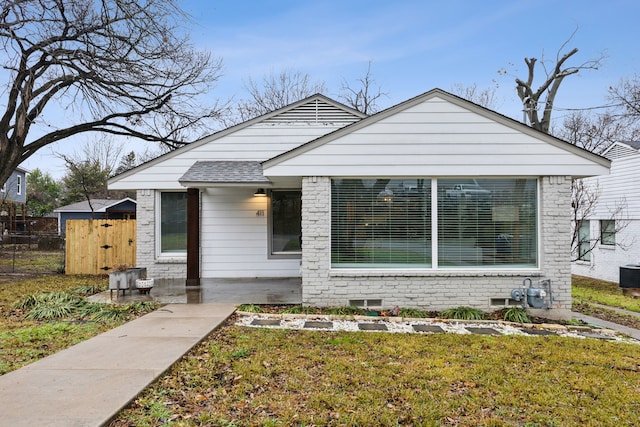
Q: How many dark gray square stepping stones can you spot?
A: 7